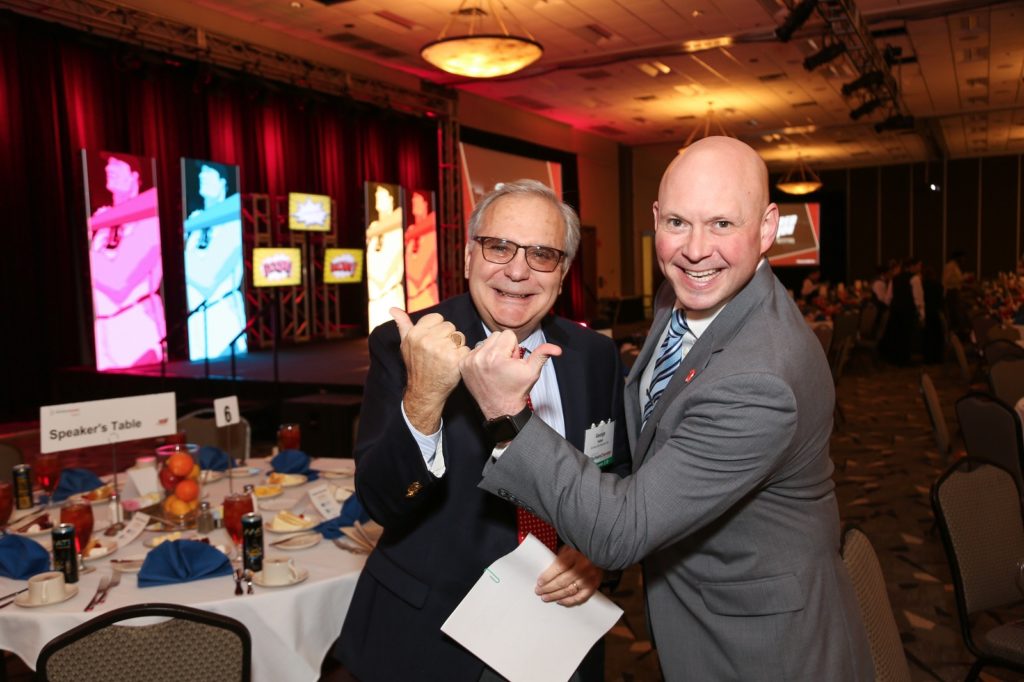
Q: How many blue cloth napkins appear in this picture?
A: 6